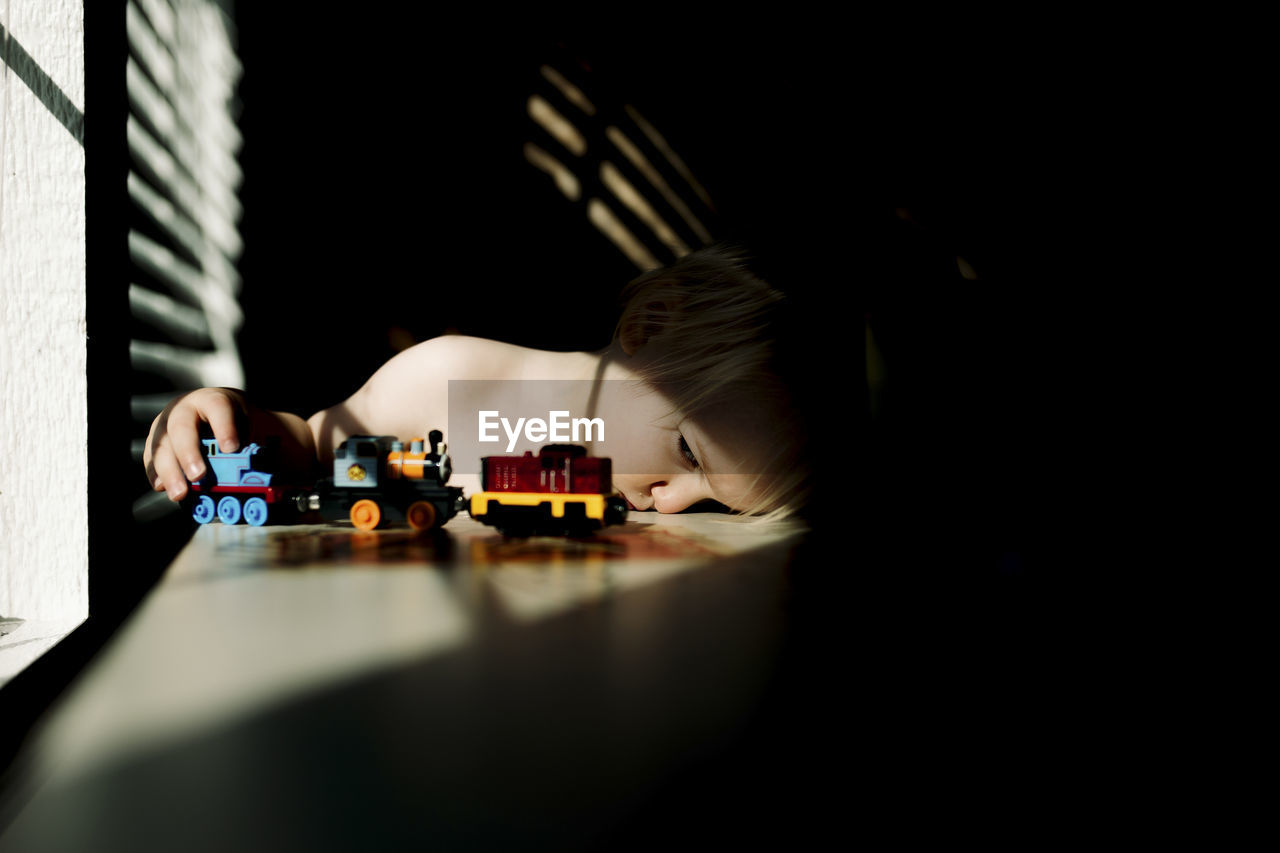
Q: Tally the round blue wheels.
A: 3